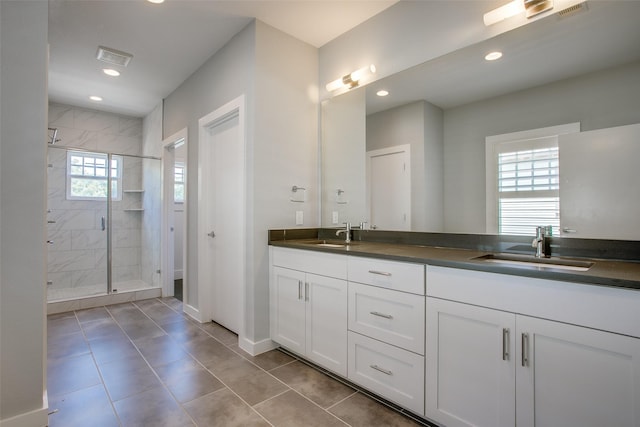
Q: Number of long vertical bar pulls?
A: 4